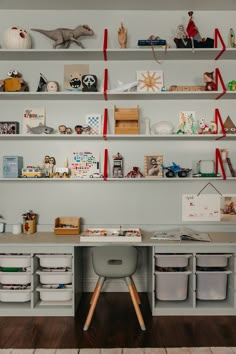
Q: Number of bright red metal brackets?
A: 8